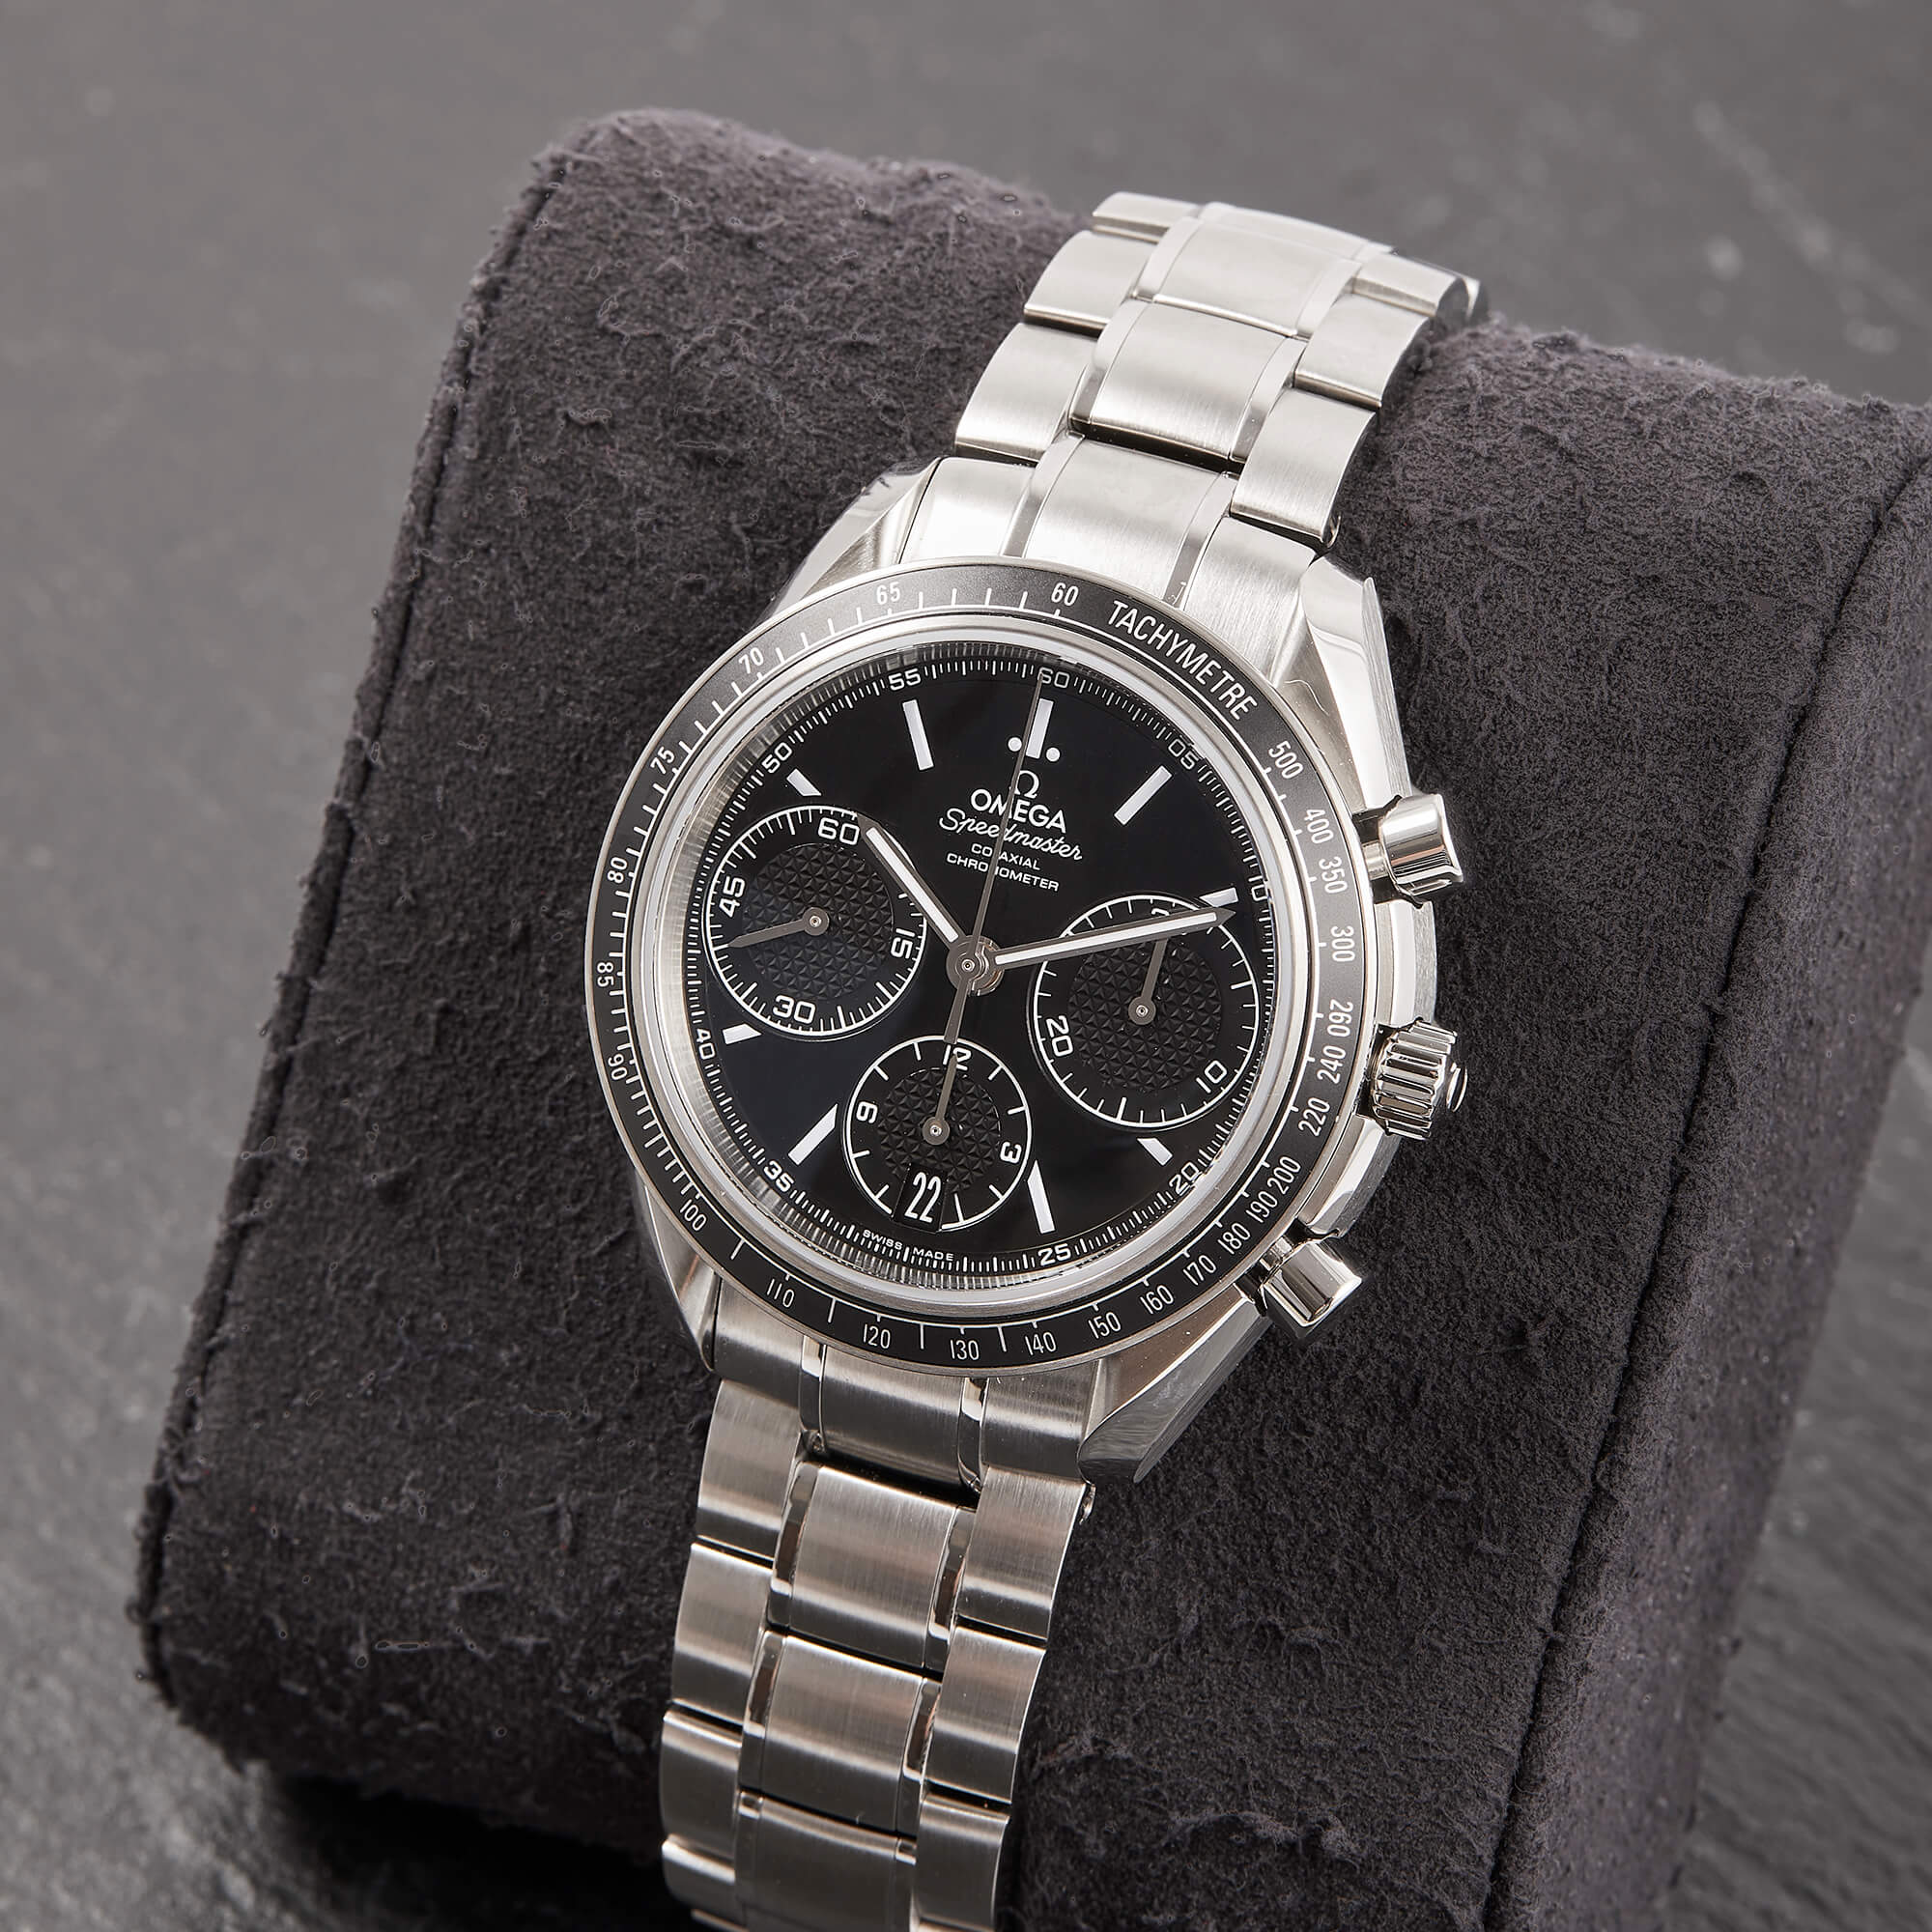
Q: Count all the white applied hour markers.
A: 9